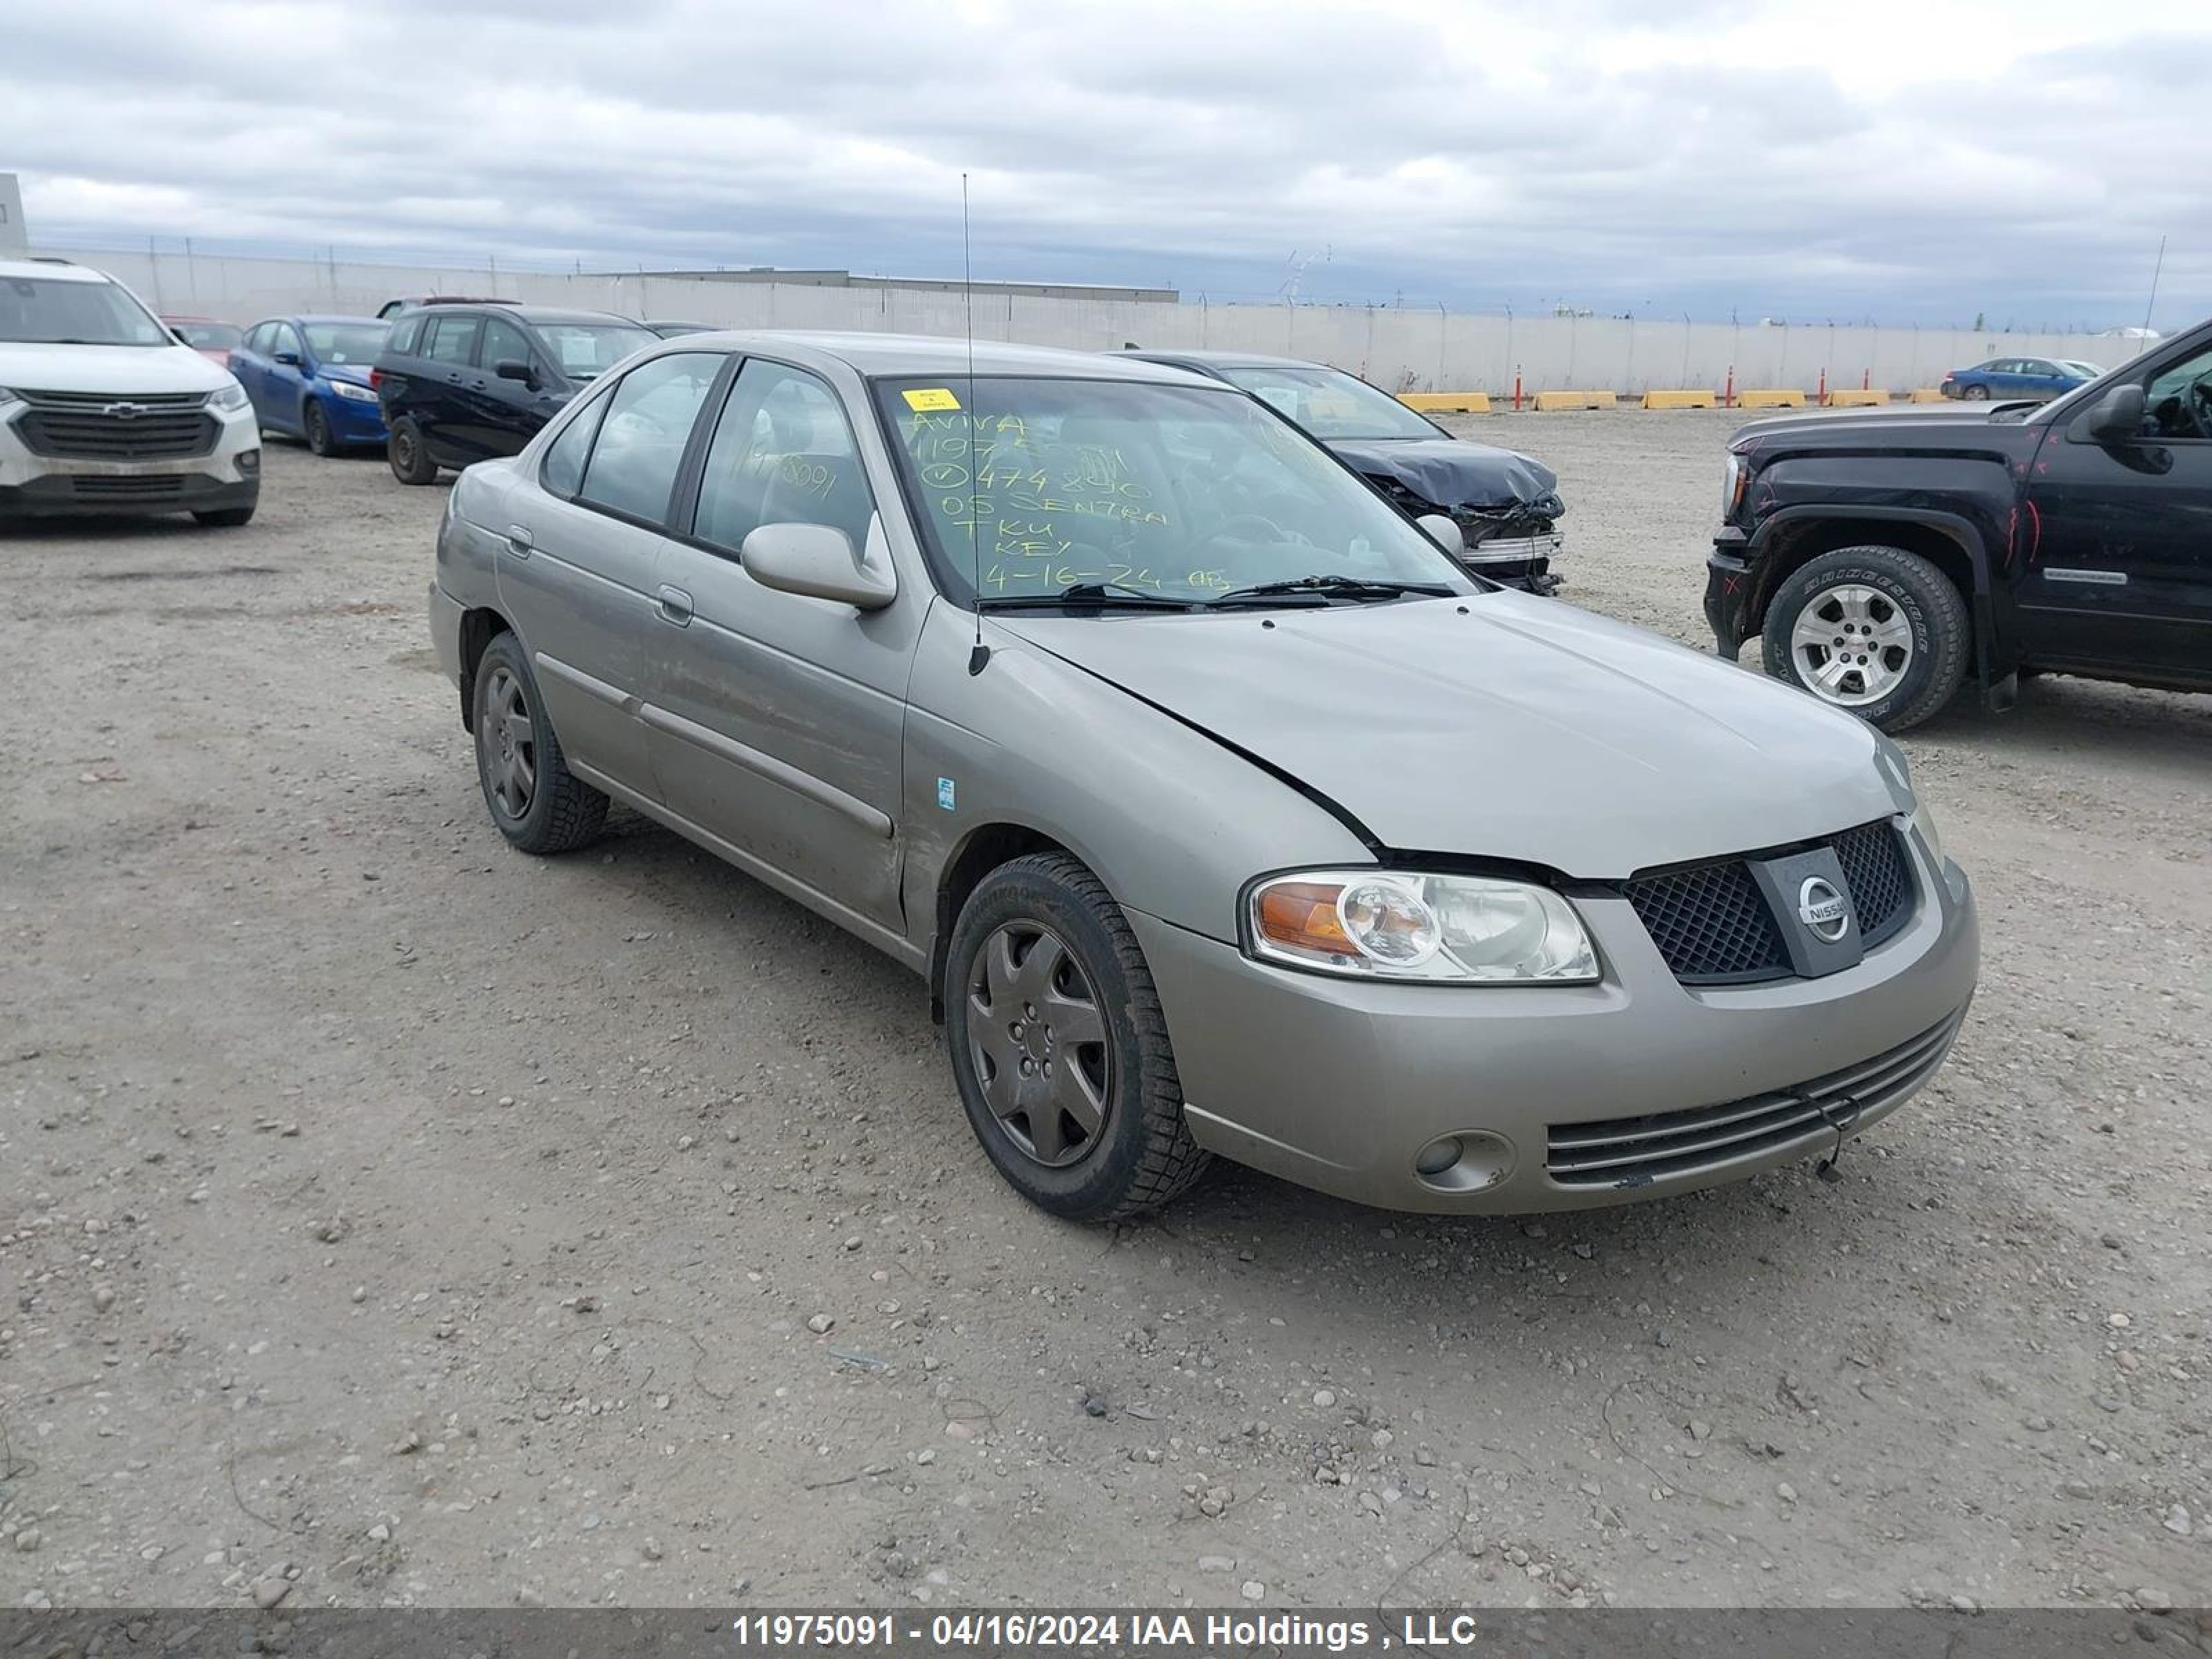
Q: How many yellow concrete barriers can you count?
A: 6